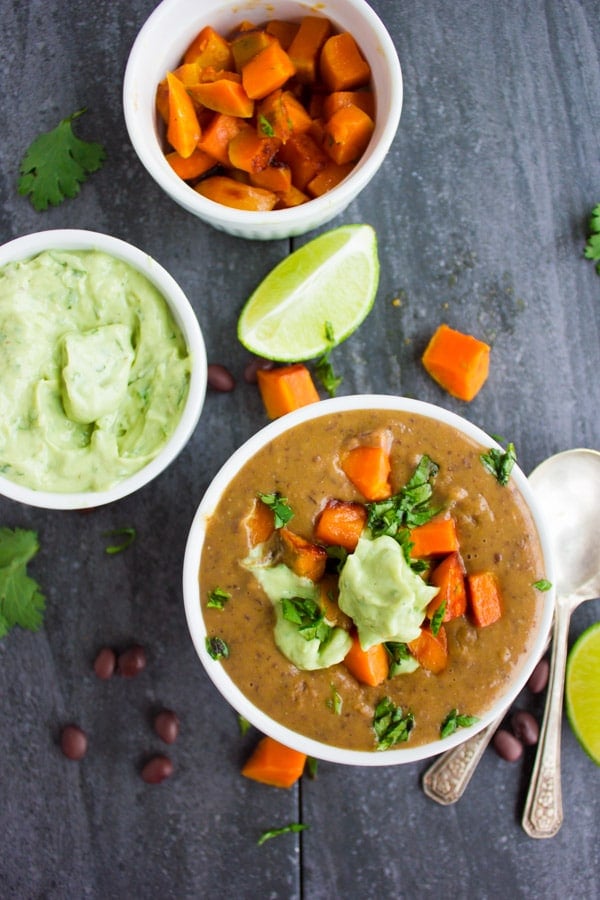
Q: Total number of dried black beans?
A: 10